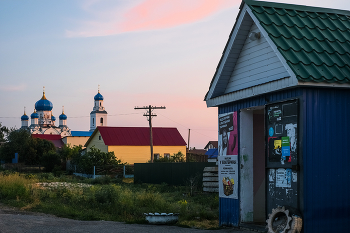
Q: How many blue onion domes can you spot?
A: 6